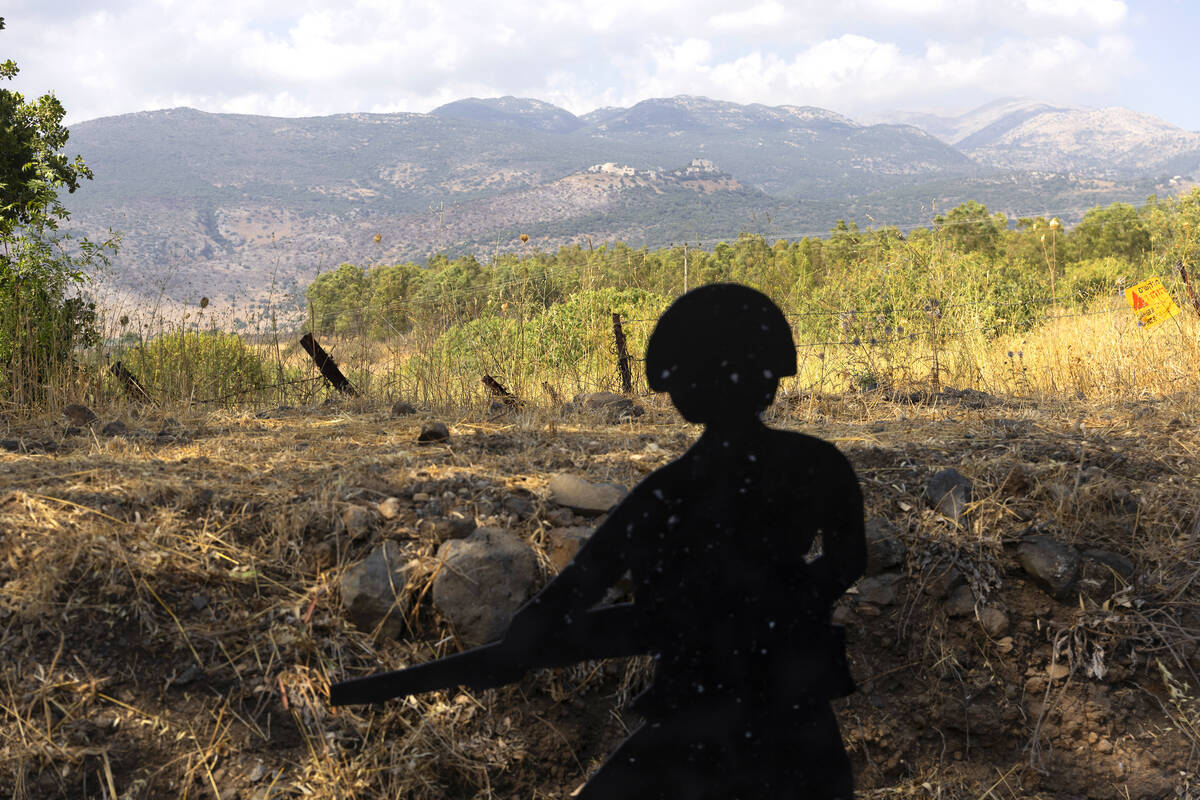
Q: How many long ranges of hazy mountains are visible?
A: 1